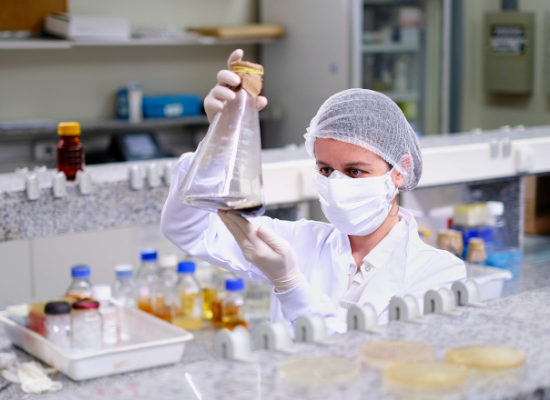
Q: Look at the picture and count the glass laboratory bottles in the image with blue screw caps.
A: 5